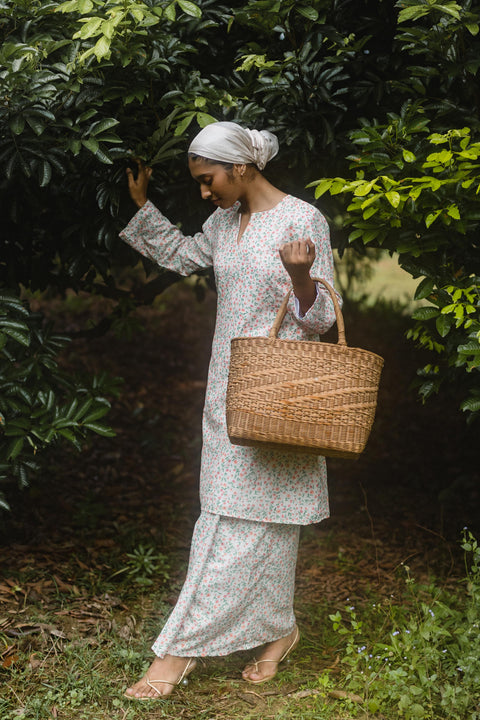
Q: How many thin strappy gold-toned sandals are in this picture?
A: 2